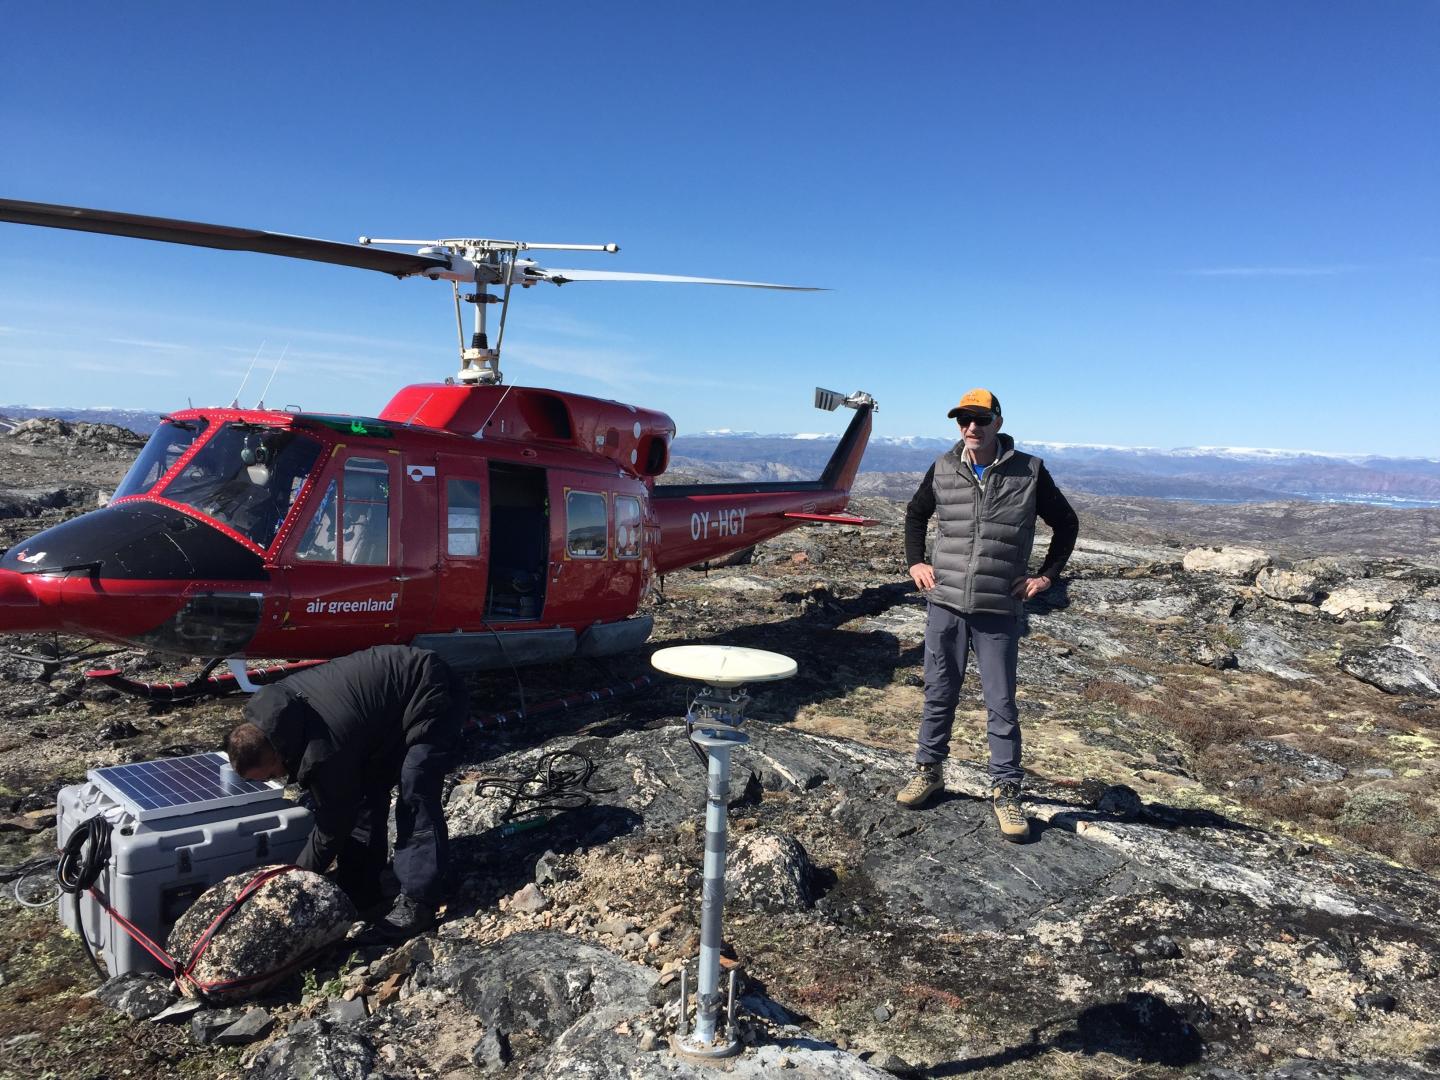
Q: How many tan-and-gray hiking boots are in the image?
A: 2